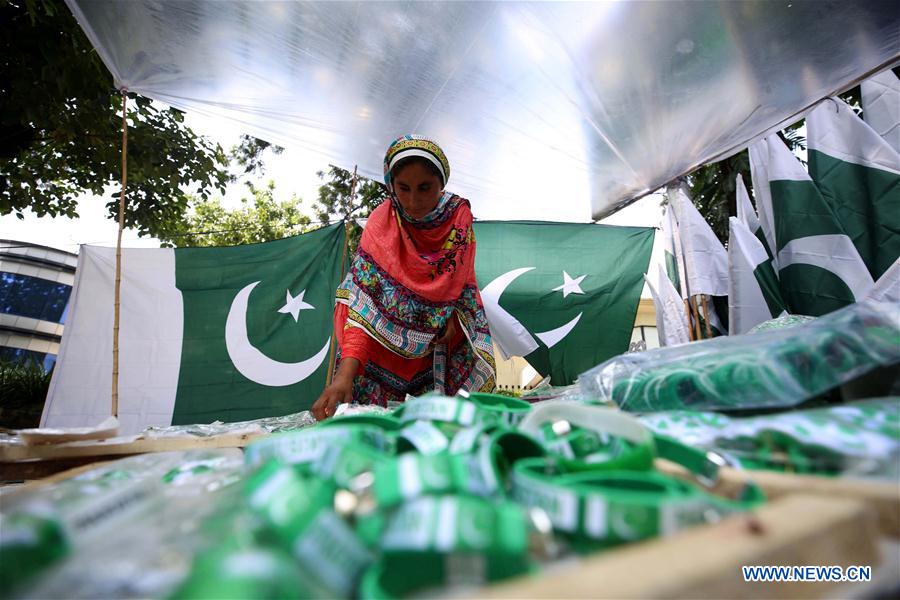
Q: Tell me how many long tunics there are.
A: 1